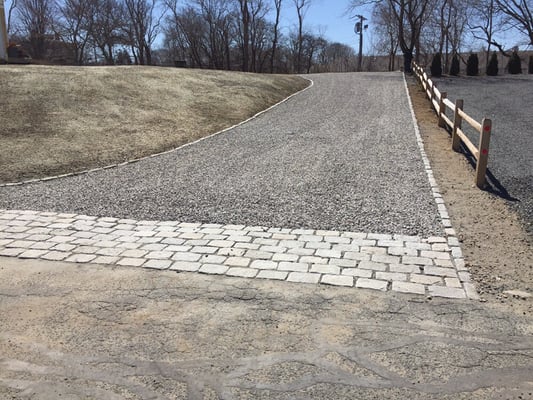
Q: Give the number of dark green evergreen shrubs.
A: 6